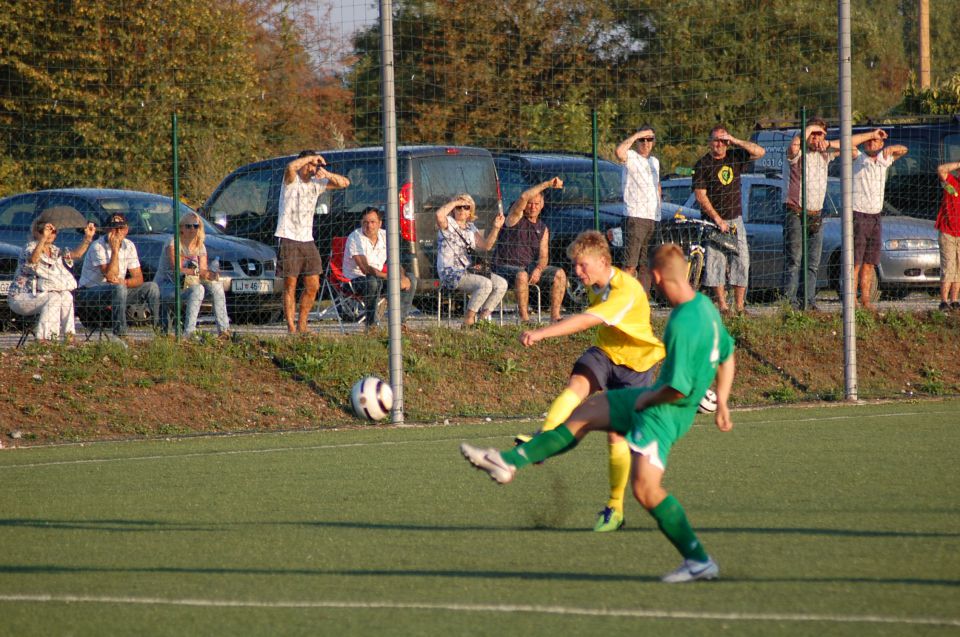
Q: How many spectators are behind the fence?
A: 12